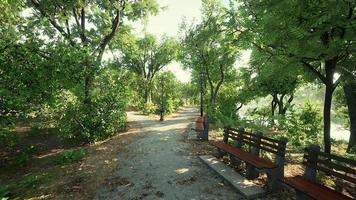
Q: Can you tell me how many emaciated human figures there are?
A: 0